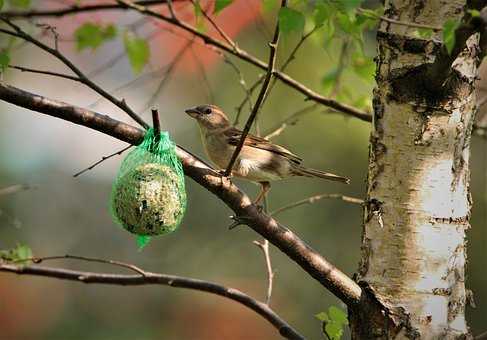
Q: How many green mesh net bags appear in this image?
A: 1